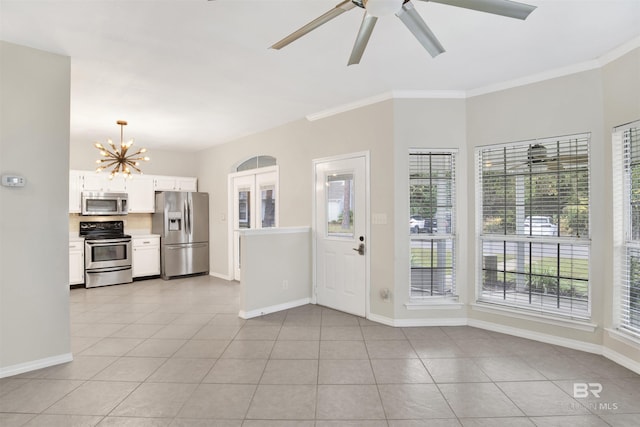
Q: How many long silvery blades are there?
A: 4